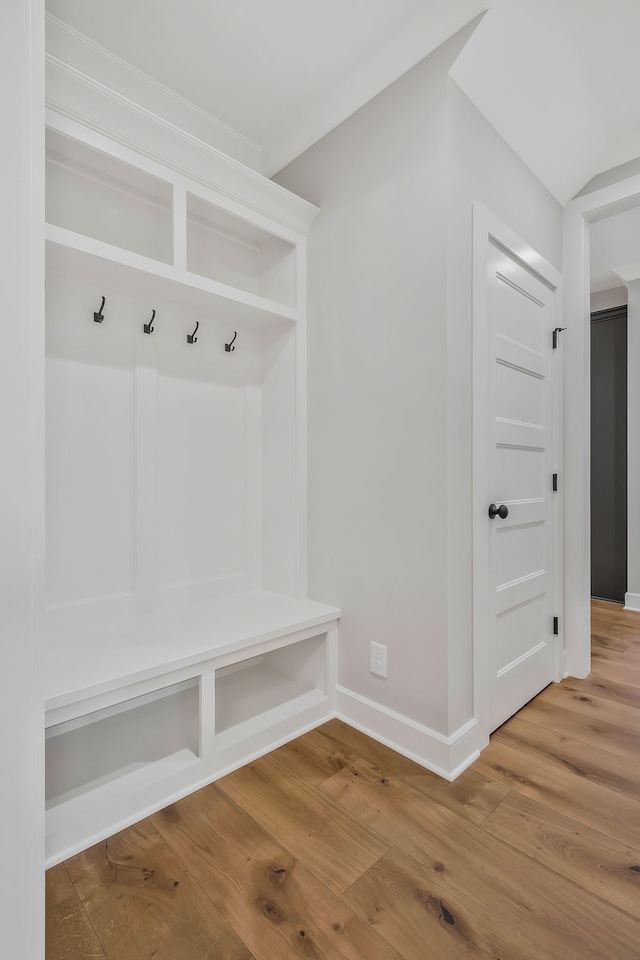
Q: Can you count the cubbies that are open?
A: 4